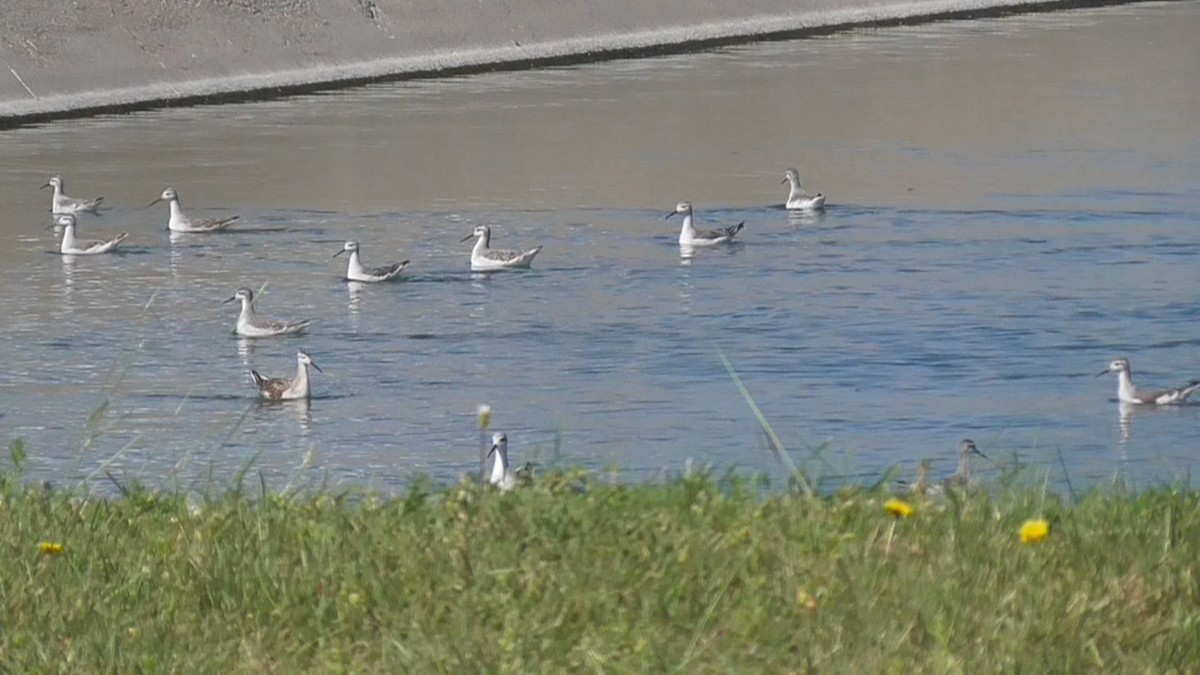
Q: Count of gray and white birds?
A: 12